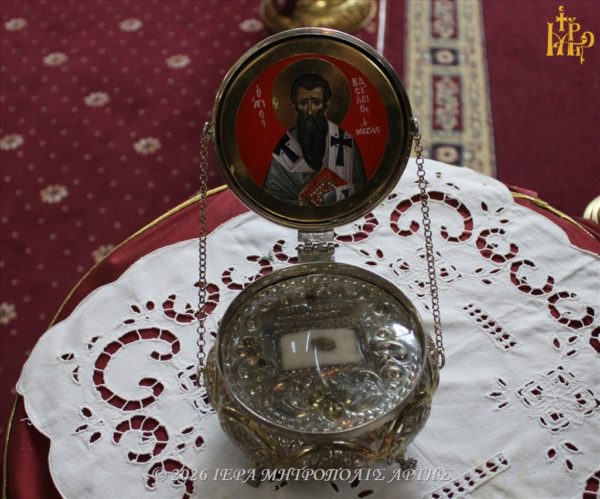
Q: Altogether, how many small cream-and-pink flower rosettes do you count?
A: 11